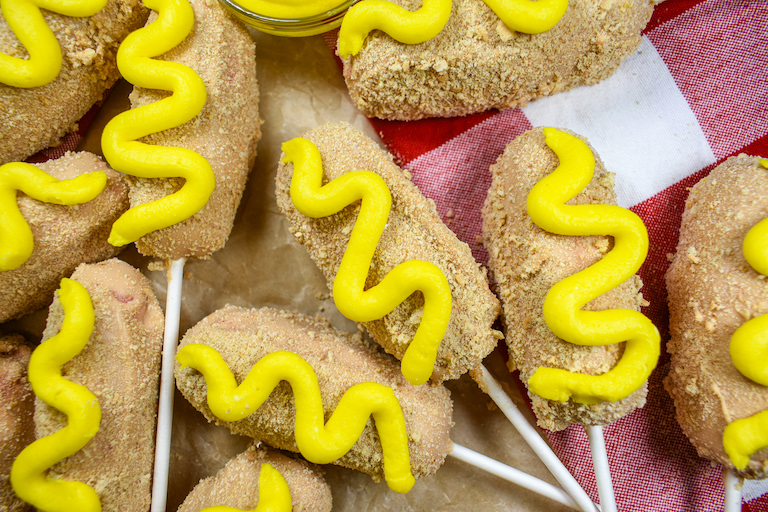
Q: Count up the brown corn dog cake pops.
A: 11